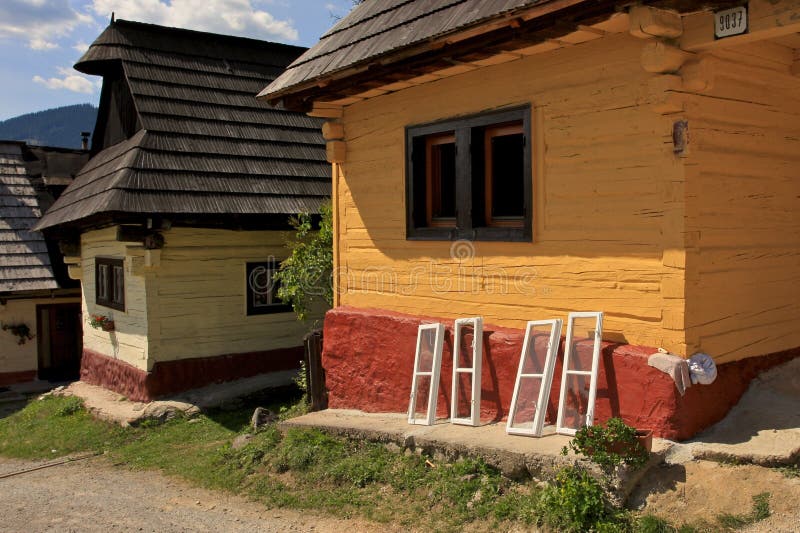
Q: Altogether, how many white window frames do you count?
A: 4